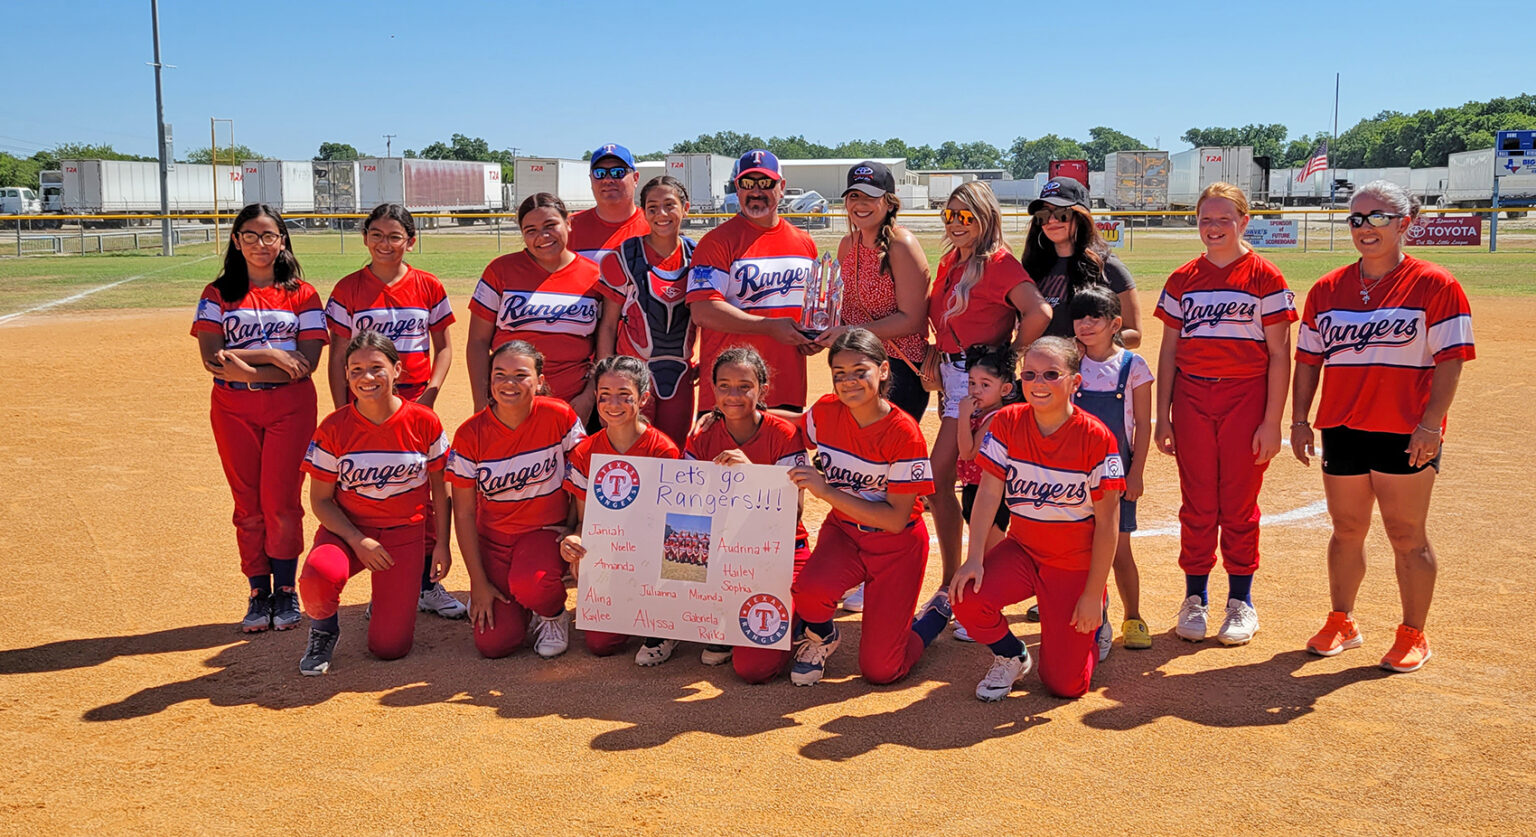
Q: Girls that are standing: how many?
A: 7